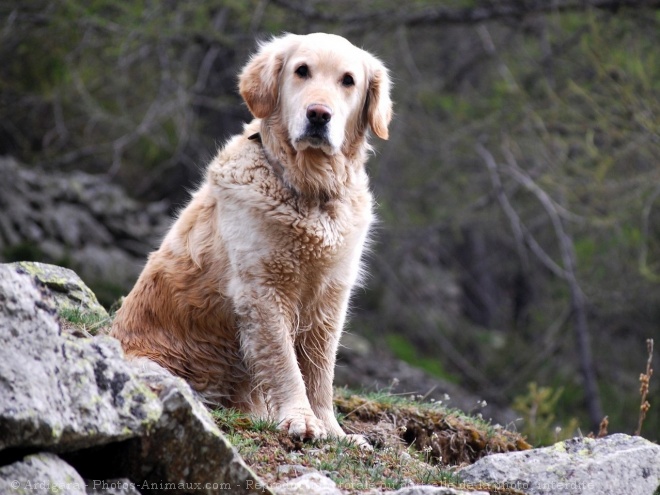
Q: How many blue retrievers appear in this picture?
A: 0